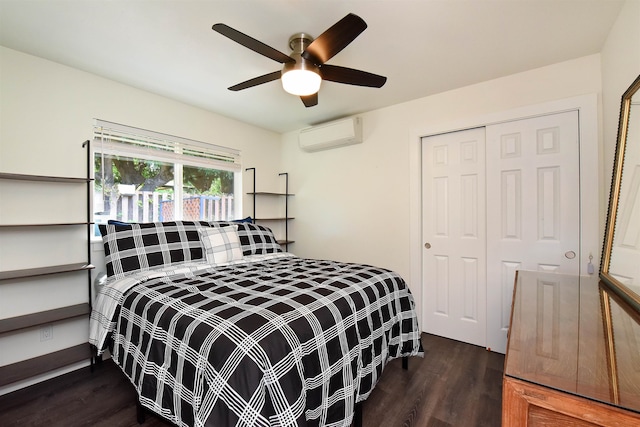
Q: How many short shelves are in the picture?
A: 3